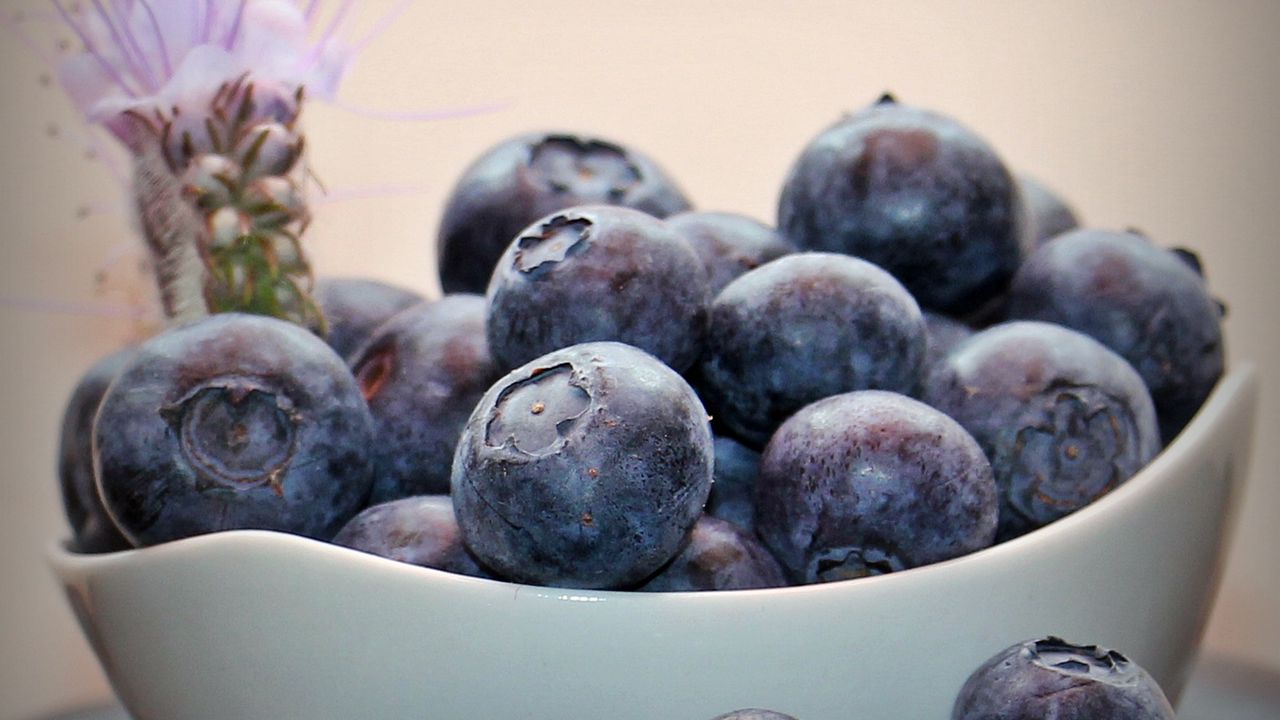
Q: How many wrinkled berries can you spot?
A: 0